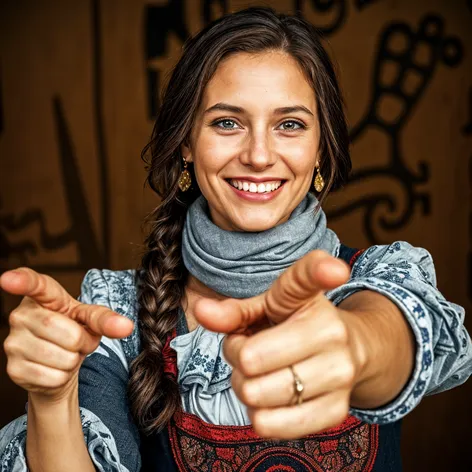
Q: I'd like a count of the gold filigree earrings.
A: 2